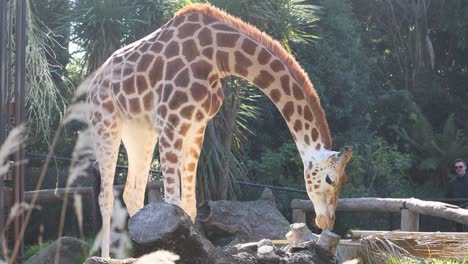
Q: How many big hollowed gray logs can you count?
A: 1